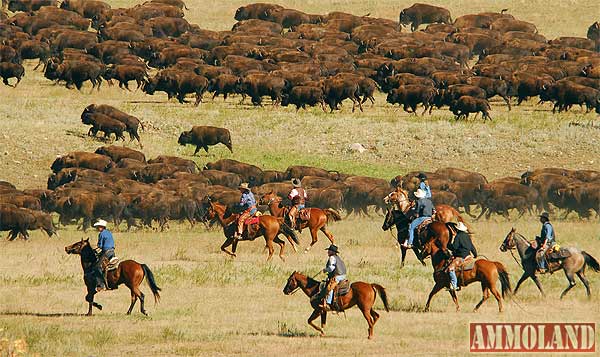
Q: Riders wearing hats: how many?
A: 8